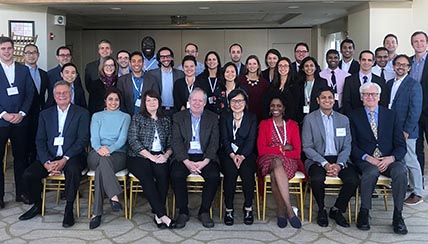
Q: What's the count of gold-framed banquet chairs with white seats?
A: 8